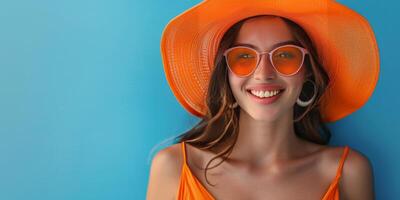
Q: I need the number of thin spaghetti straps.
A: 2